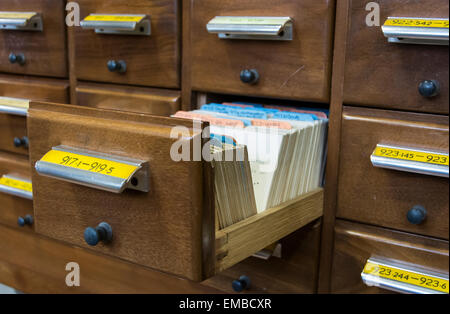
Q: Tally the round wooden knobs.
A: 9